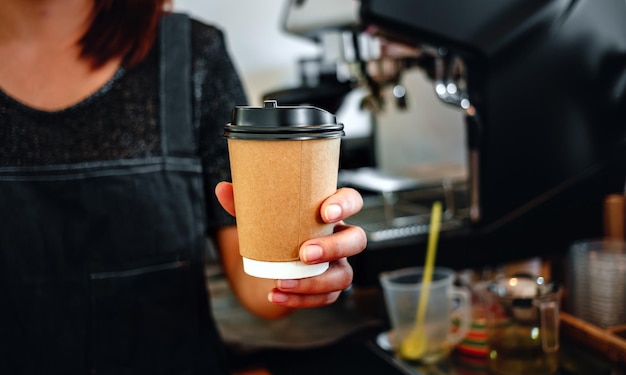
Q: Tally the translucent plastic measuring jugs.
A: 1